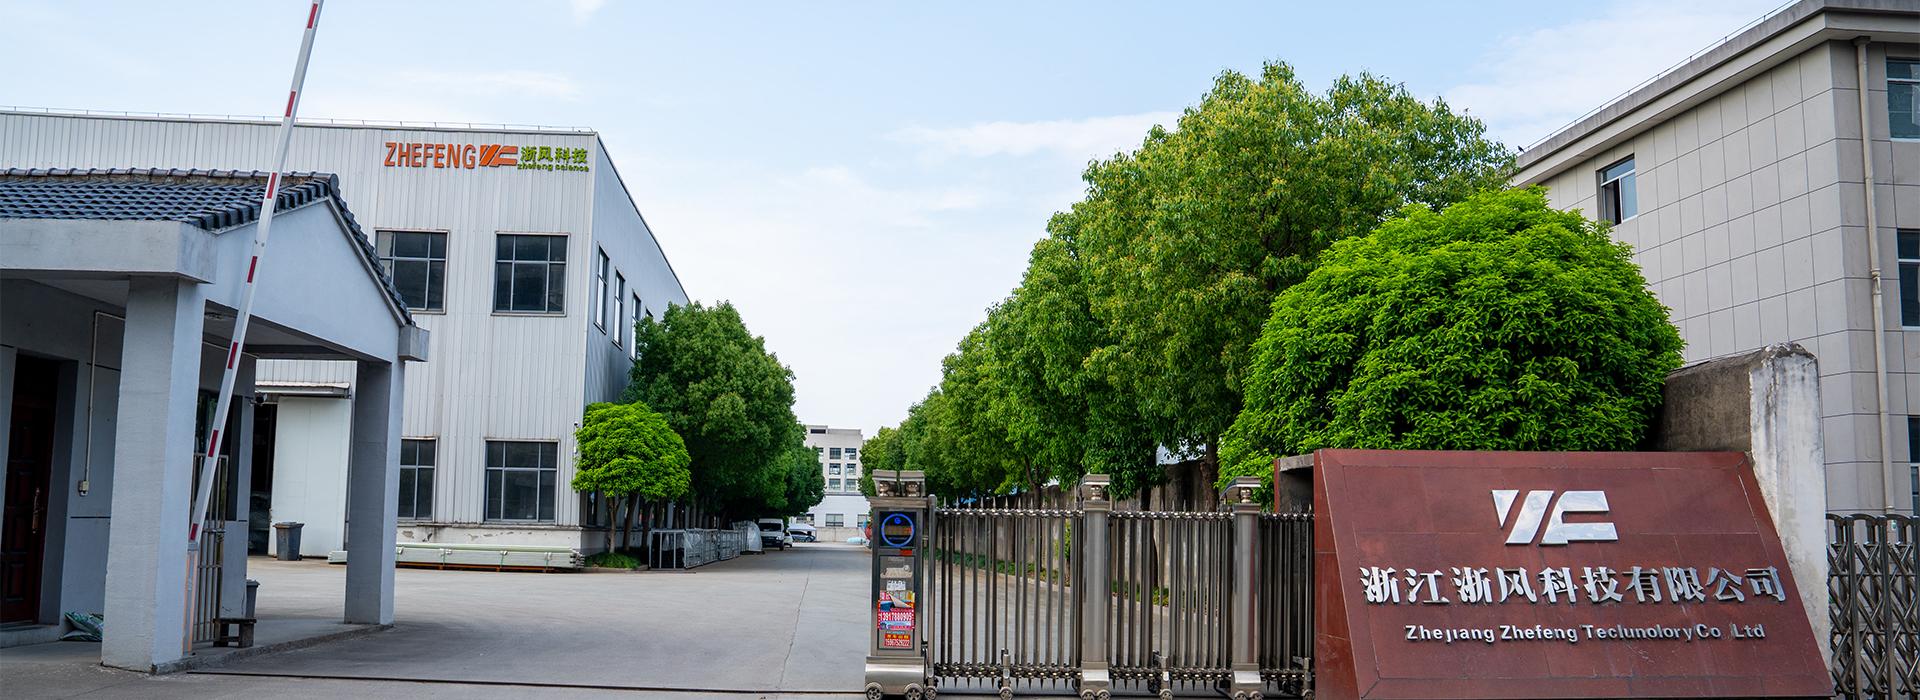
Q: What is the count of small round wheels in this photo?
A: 10